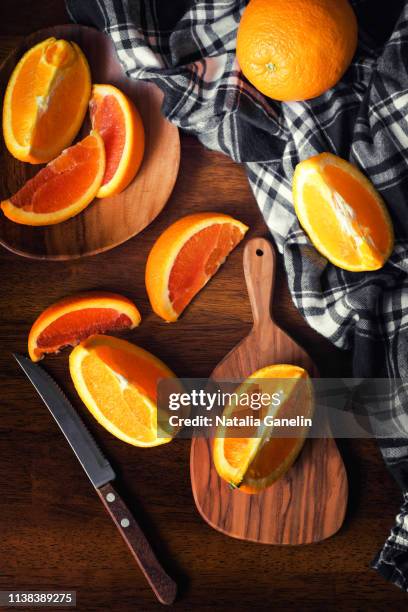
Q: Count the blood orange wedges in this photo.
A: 4